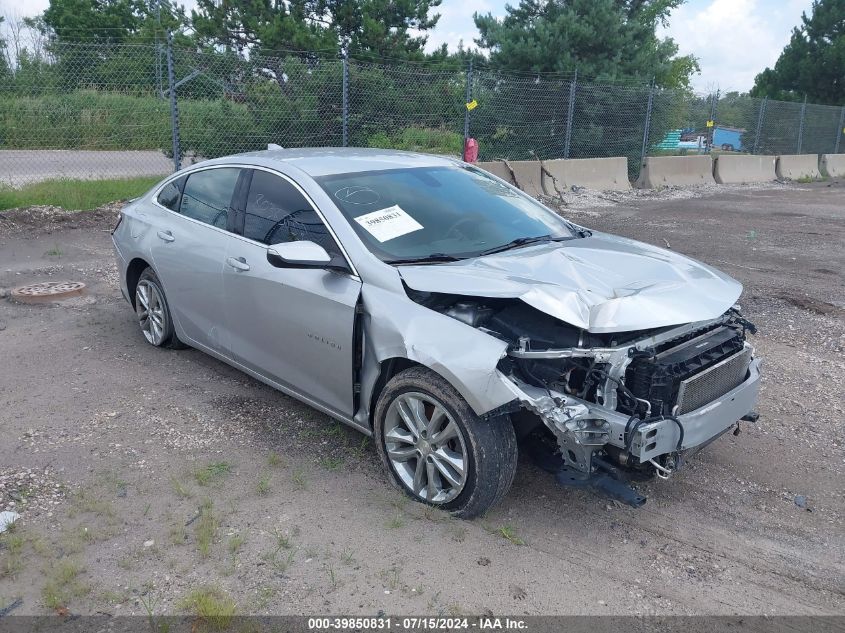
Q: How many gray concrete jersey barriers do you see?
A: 6